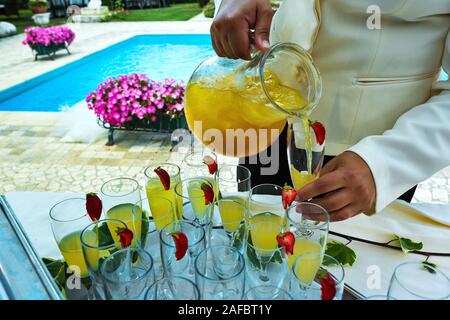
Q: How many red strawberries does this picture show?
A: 10